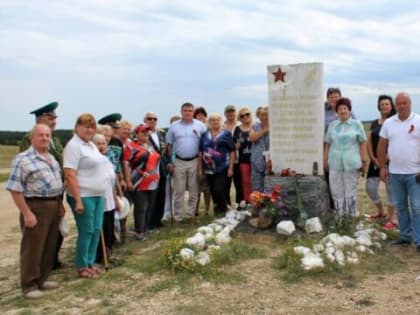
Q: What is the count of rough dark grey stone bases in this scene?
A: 1